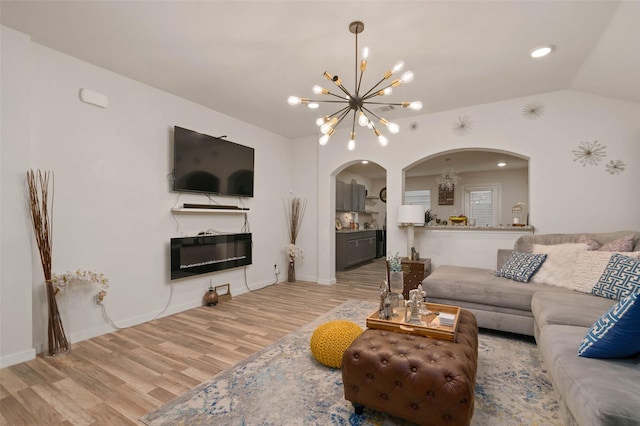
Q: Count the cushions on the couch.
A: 7